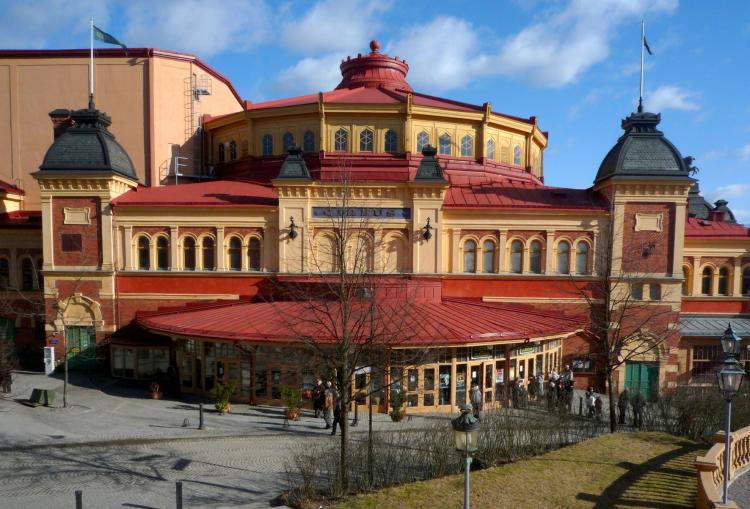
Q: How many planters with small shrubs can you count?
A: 4